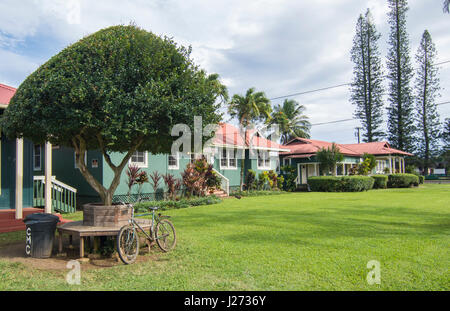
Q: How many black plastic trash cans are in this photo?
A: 1